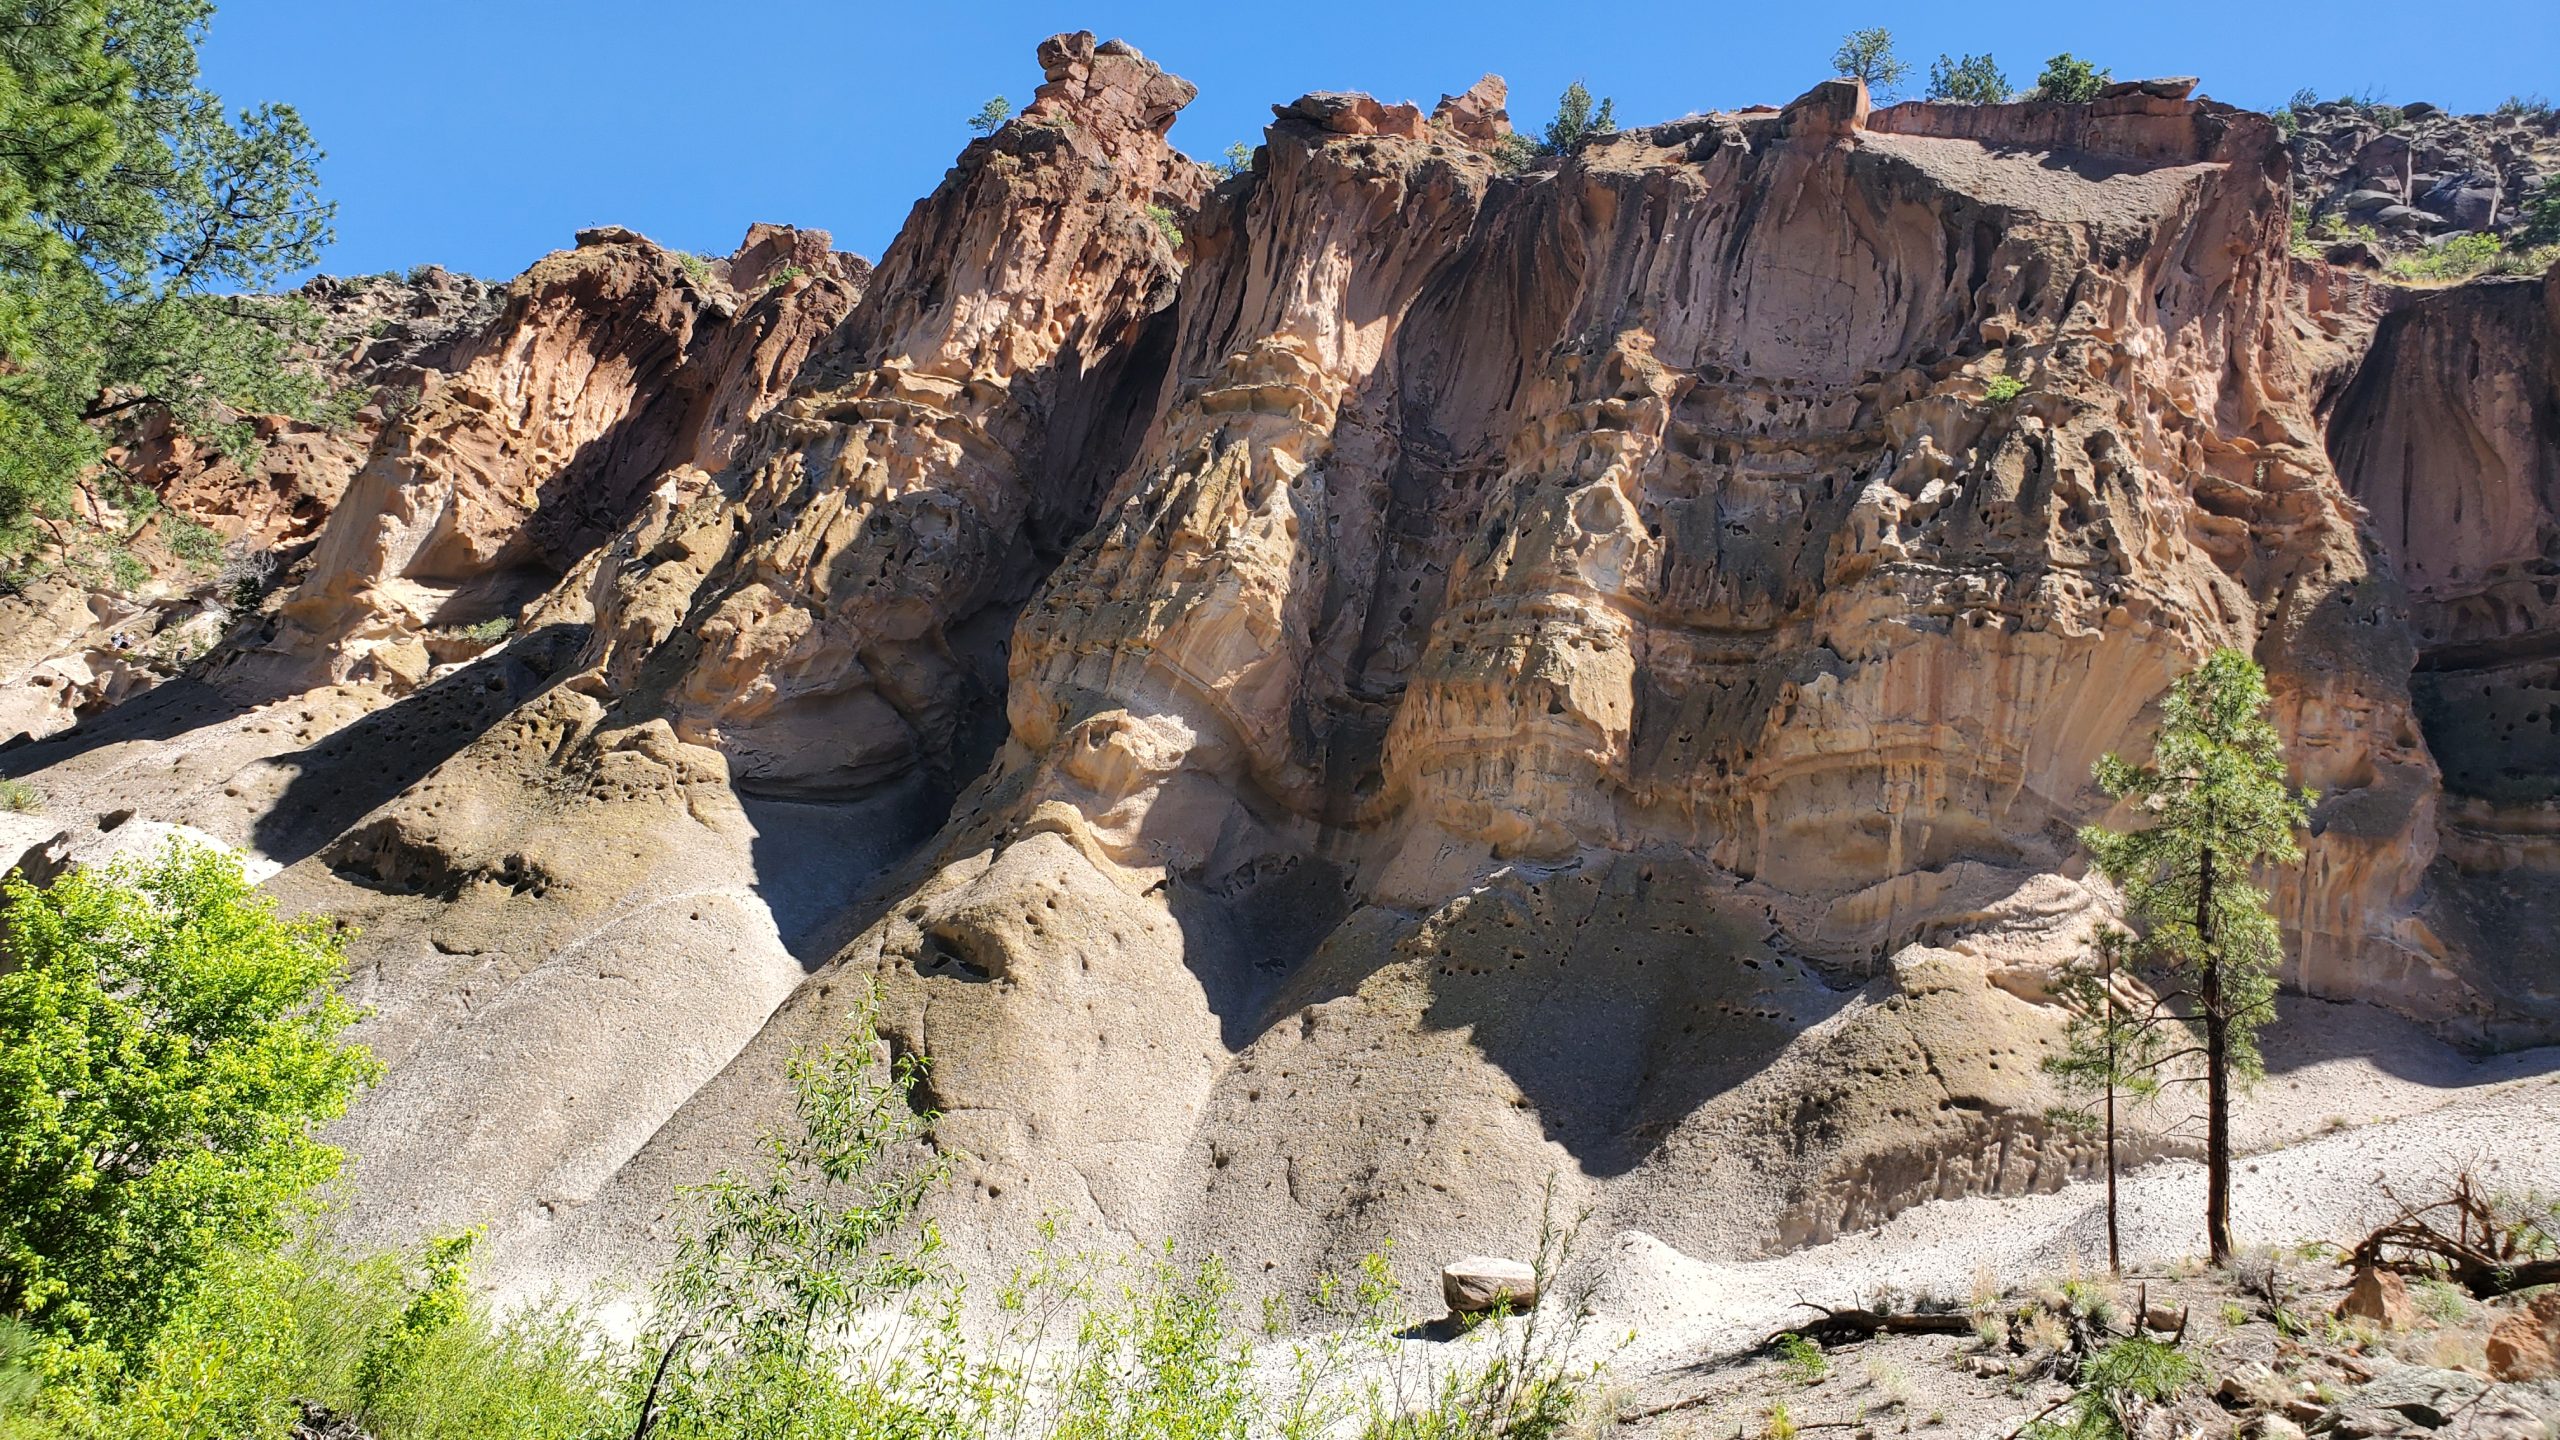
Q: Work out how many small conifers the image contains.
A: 2